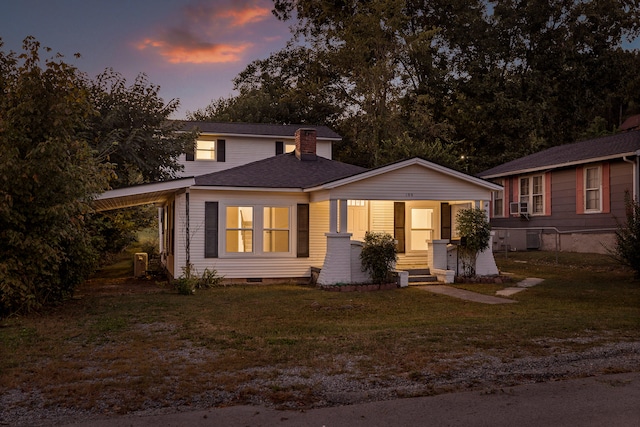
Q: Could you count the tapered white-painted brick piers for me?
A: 2